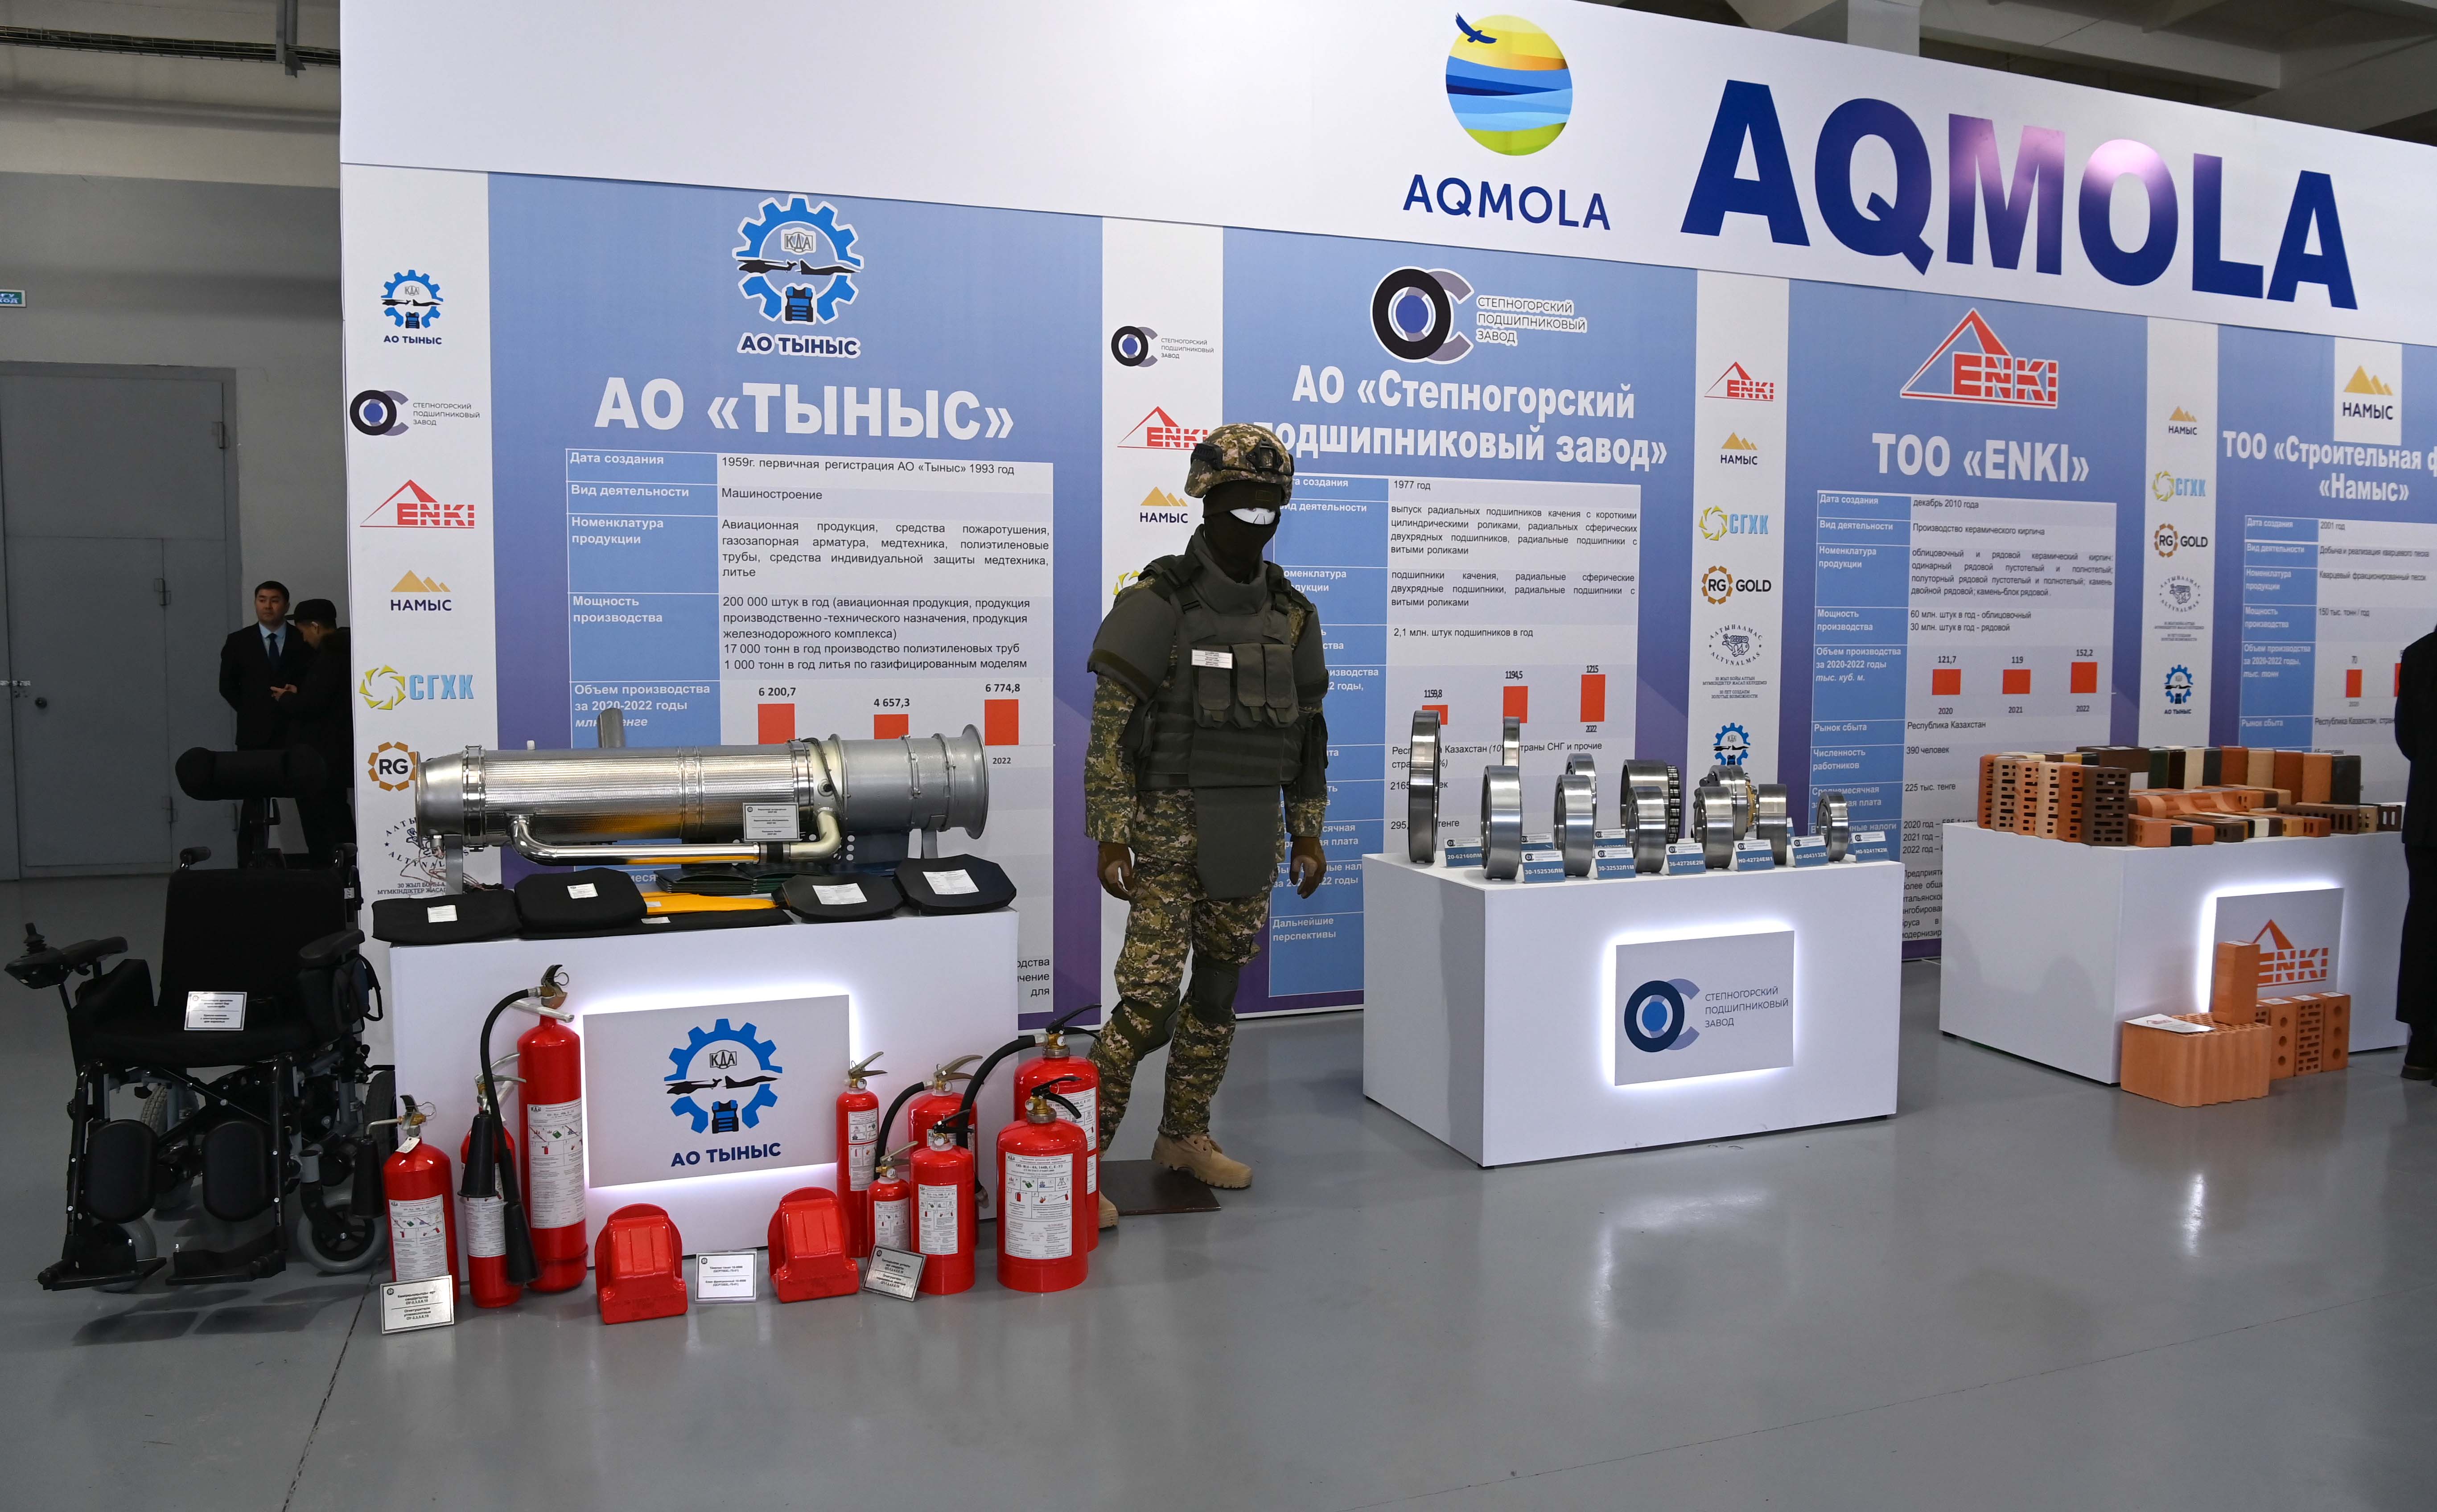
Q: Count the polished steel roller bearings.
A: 11